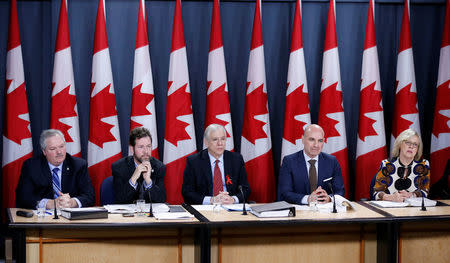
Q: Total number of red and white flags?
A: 12